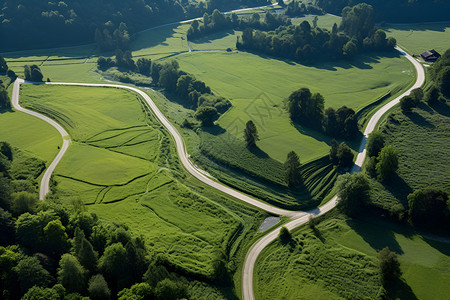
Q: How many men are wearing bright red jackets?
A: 0